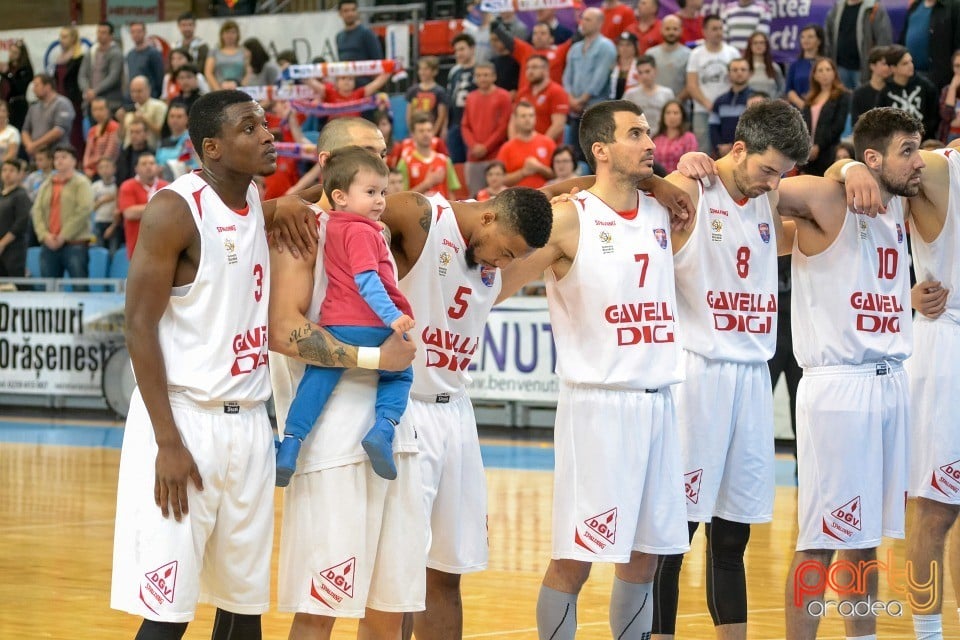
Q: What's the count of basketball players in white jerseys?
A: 7